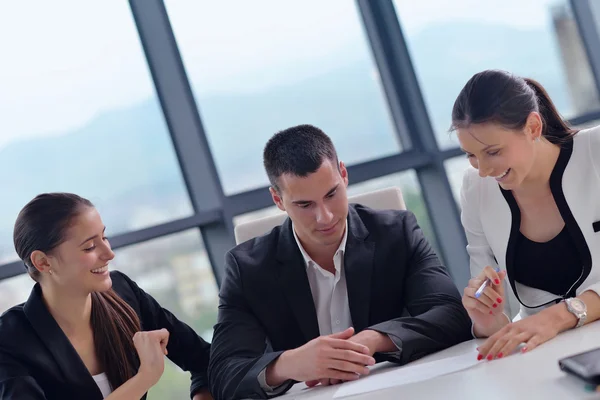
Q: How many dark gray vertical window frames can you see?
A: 3